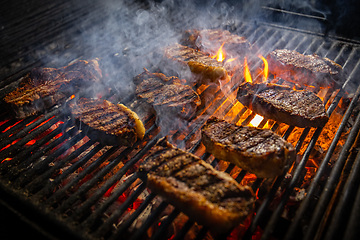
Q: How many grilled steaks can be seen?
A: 9